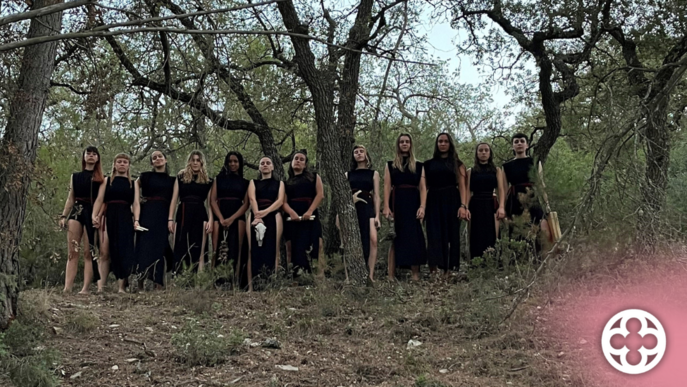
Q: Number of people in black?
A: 12